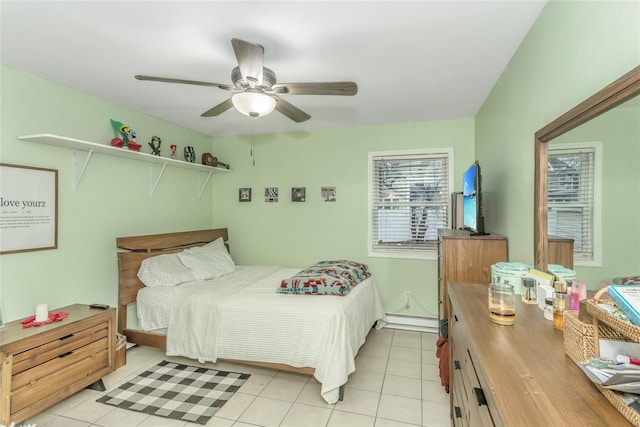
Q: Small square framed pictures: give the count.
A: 4